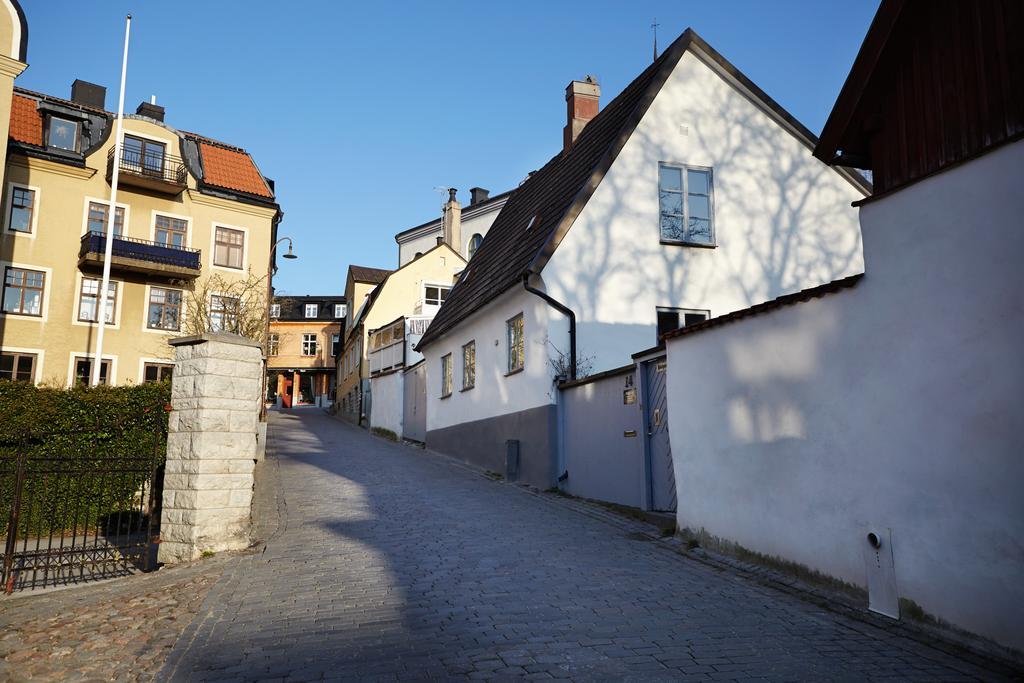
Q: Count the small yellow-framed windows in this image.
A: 3